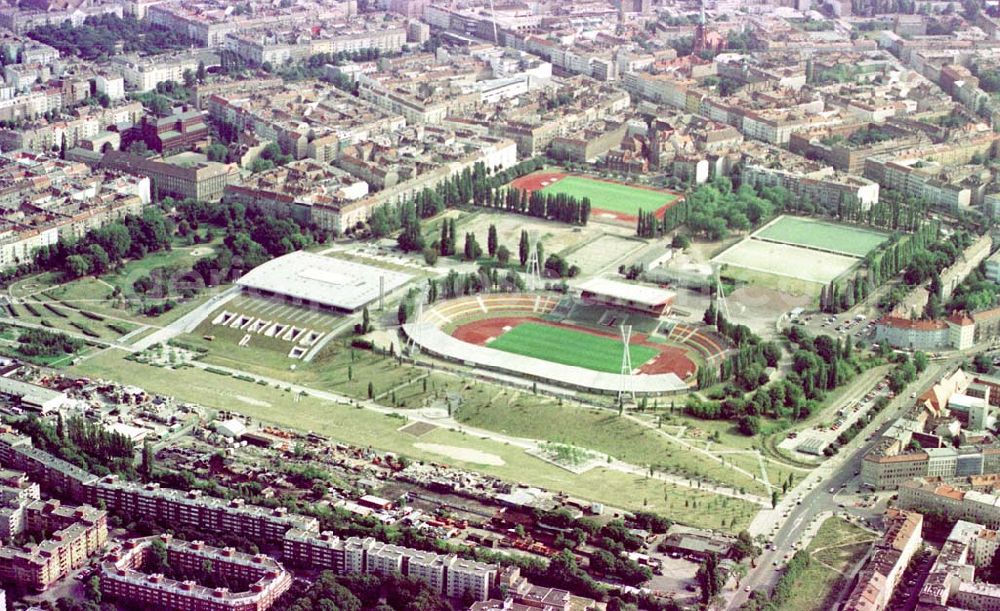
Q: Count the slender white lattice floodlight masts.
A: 4